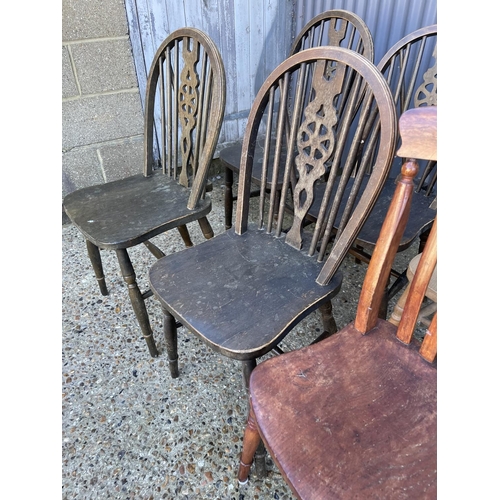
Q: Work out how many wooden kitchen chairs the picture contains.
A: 5